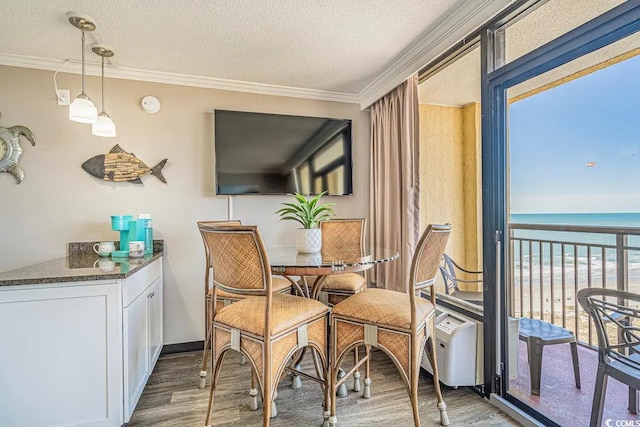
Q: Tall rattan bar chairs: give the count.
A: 4